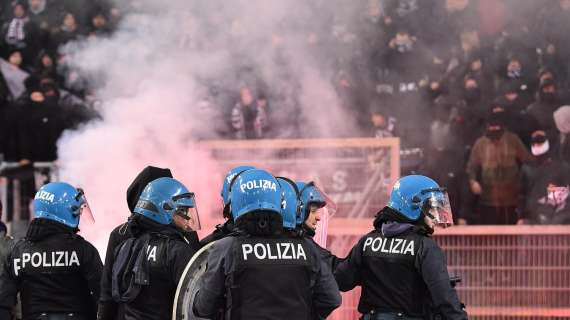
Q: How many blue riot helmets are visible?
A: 7